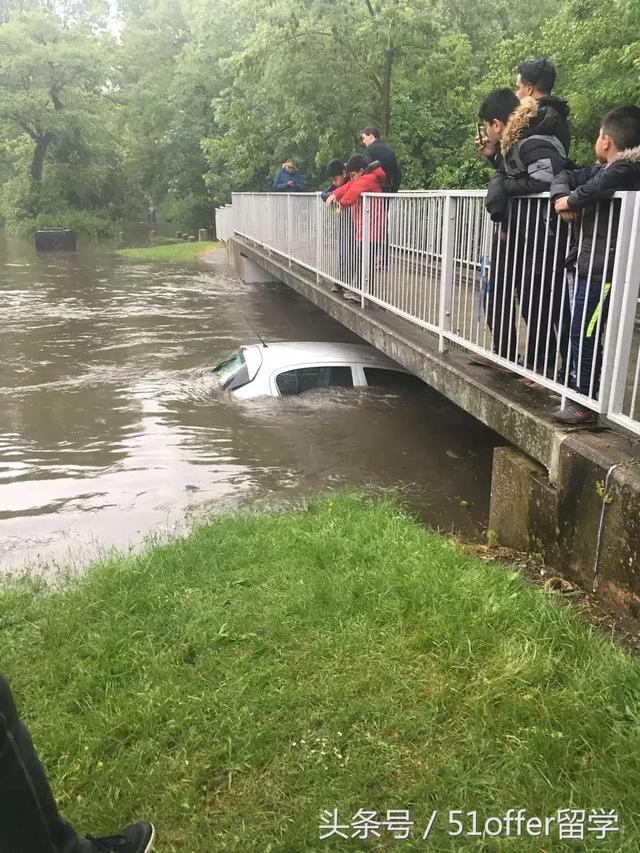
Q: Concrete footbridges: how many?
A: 1